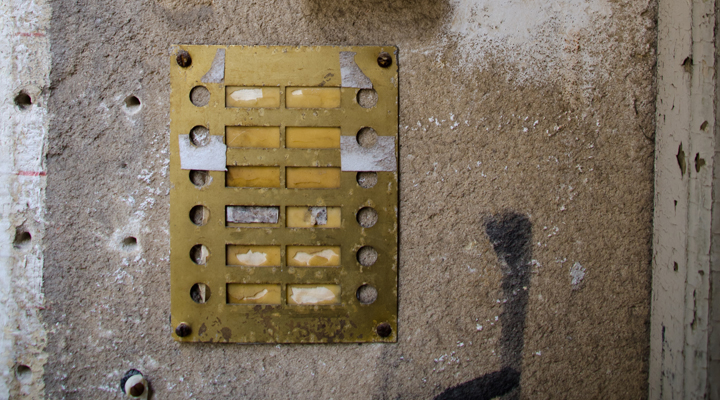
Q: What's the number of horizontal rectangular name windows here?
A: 12